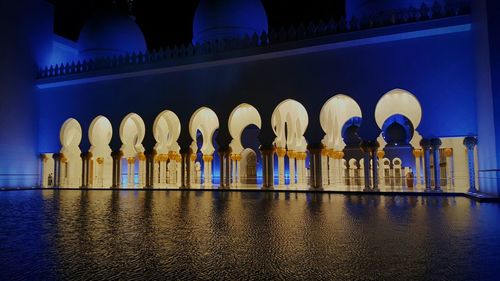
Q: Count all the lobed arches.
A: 9